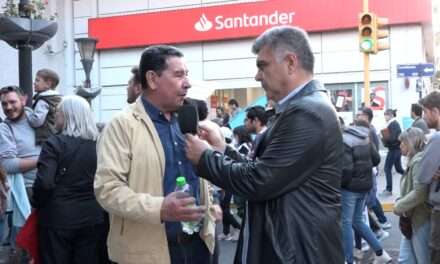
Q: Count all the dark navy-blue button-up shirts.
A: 1